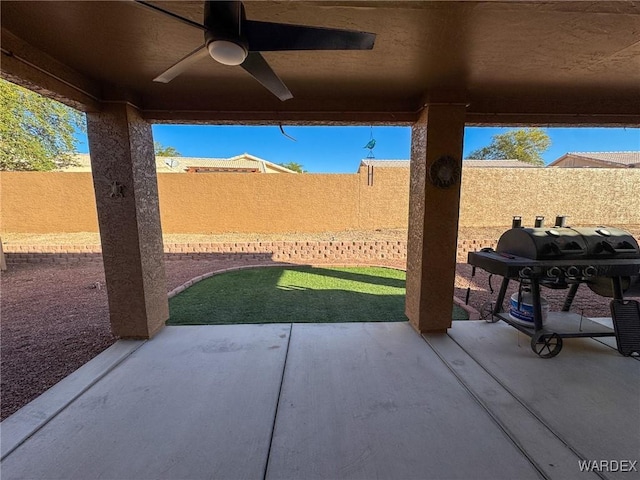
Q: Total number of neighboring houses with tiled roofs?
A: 3